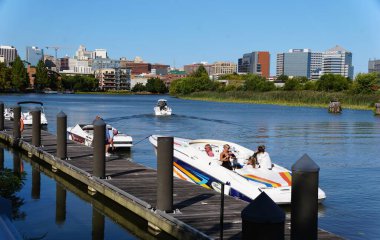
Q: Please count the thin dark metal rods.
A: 1